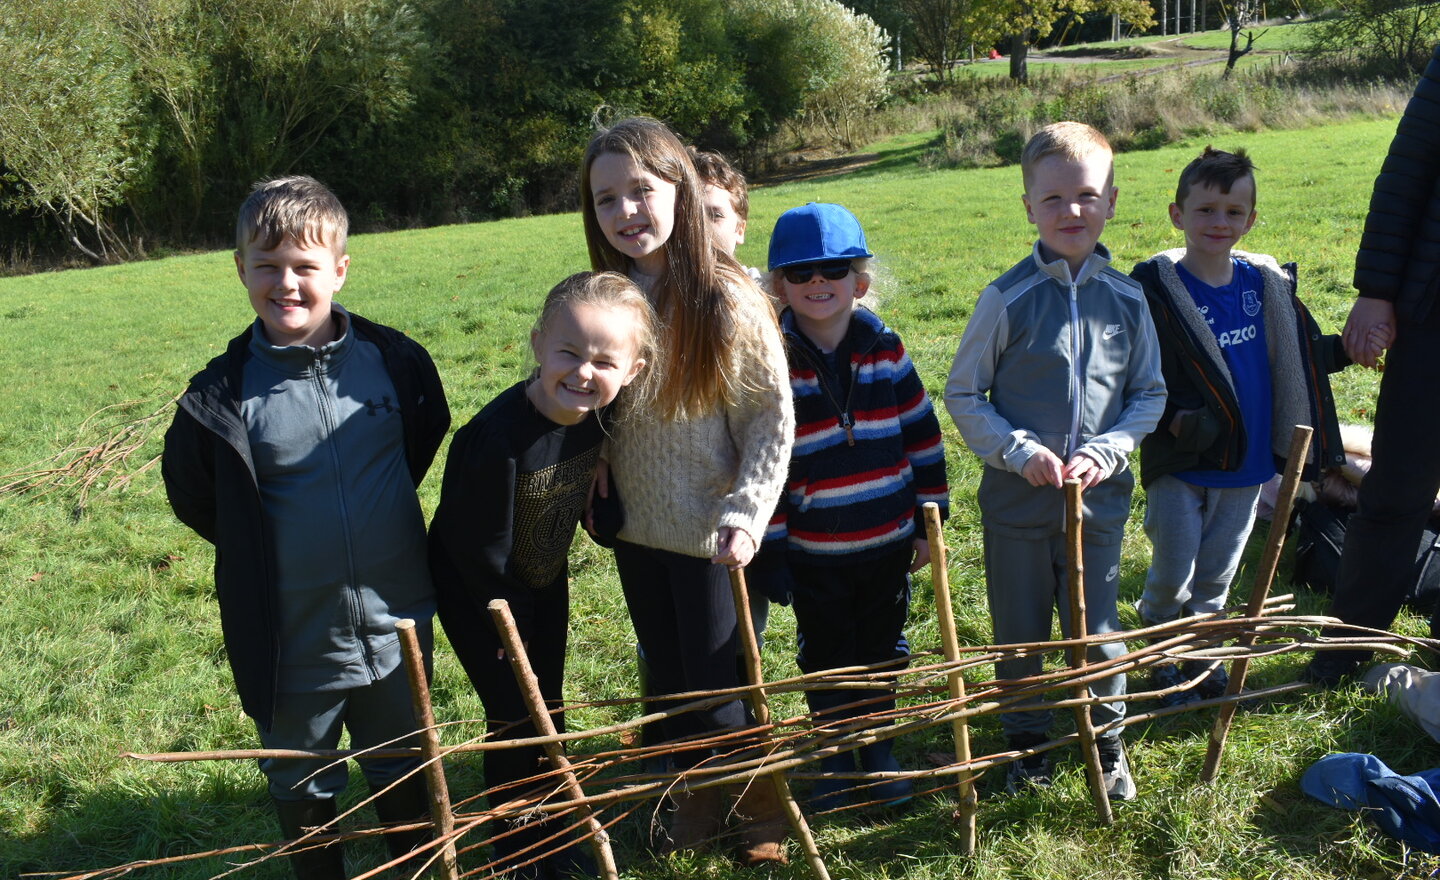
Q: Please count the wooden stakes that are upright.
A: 6